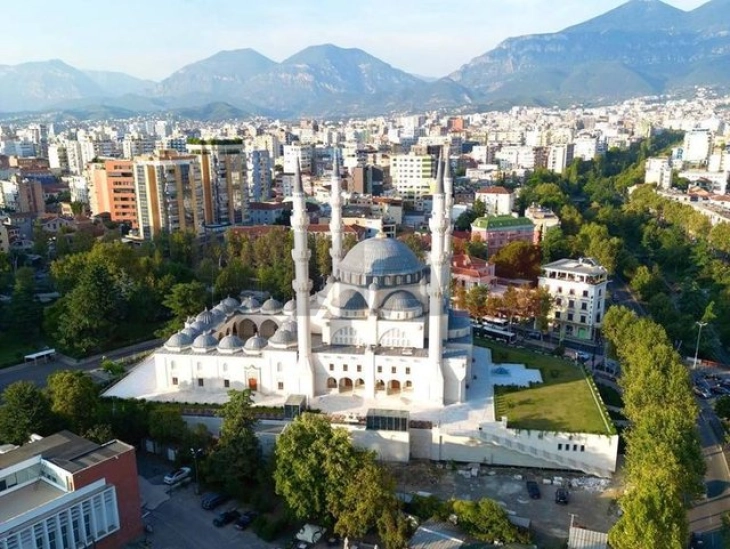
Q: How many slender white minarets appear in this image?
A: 4